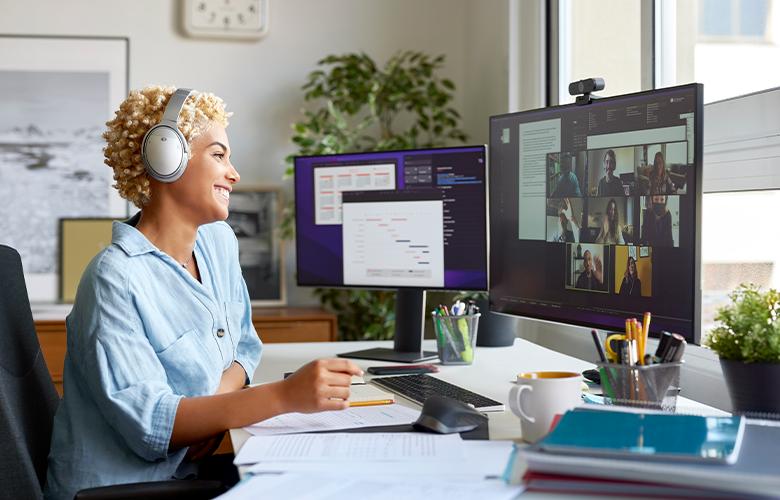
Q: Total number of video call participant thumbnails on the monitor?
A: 8